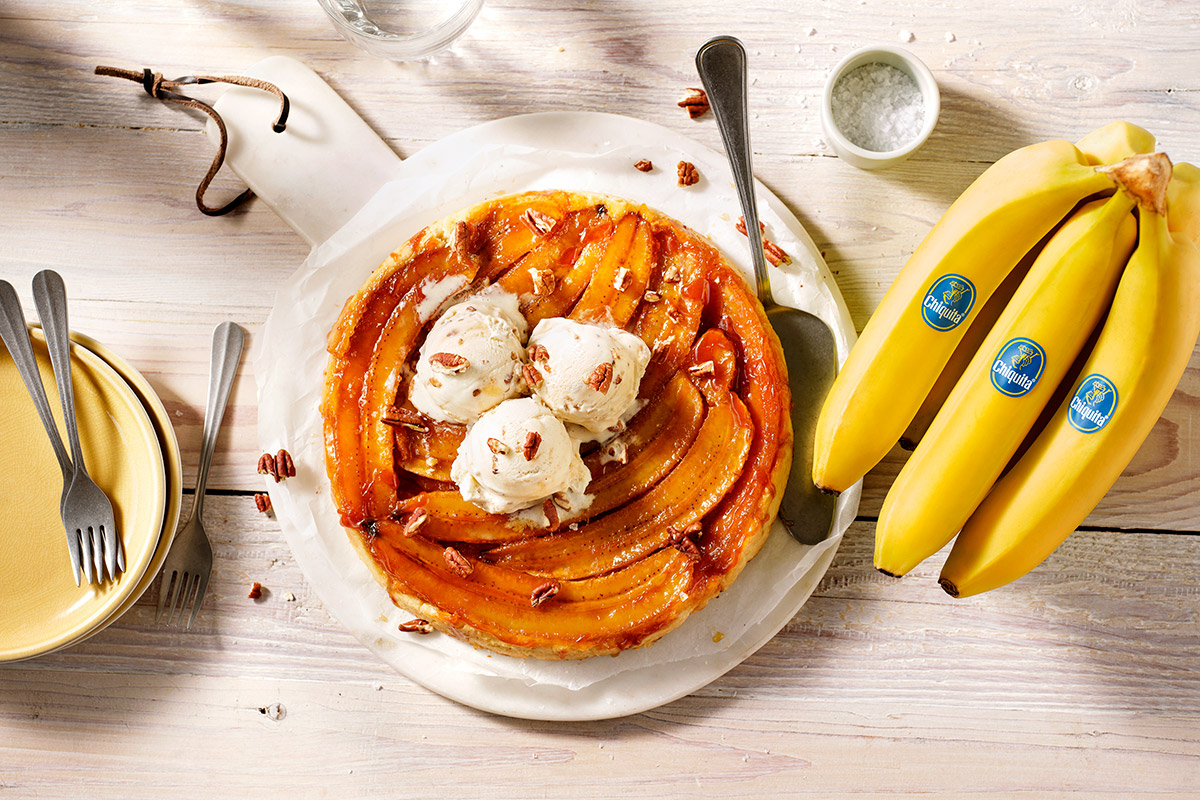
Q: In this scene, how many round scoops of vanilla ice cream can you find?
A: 3